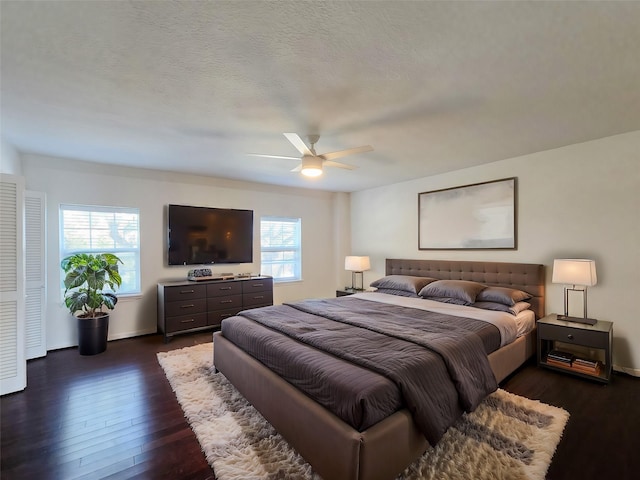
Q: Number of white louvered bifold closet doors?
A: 2